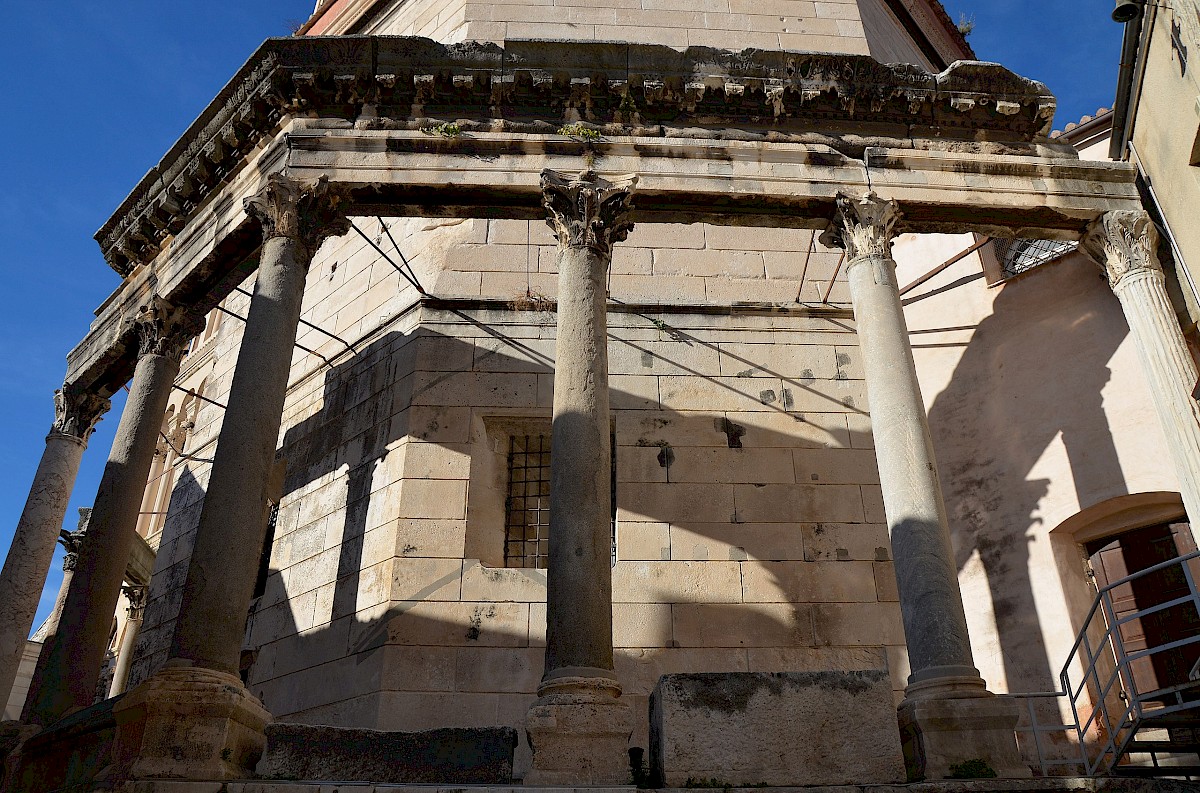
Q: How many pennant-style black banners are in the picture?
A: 0